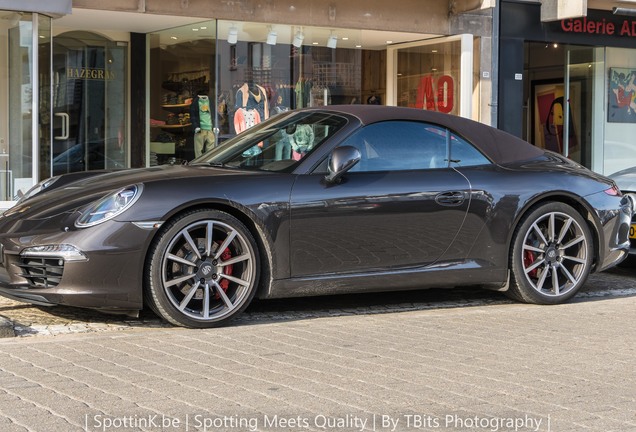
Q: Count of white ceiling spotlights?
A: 4